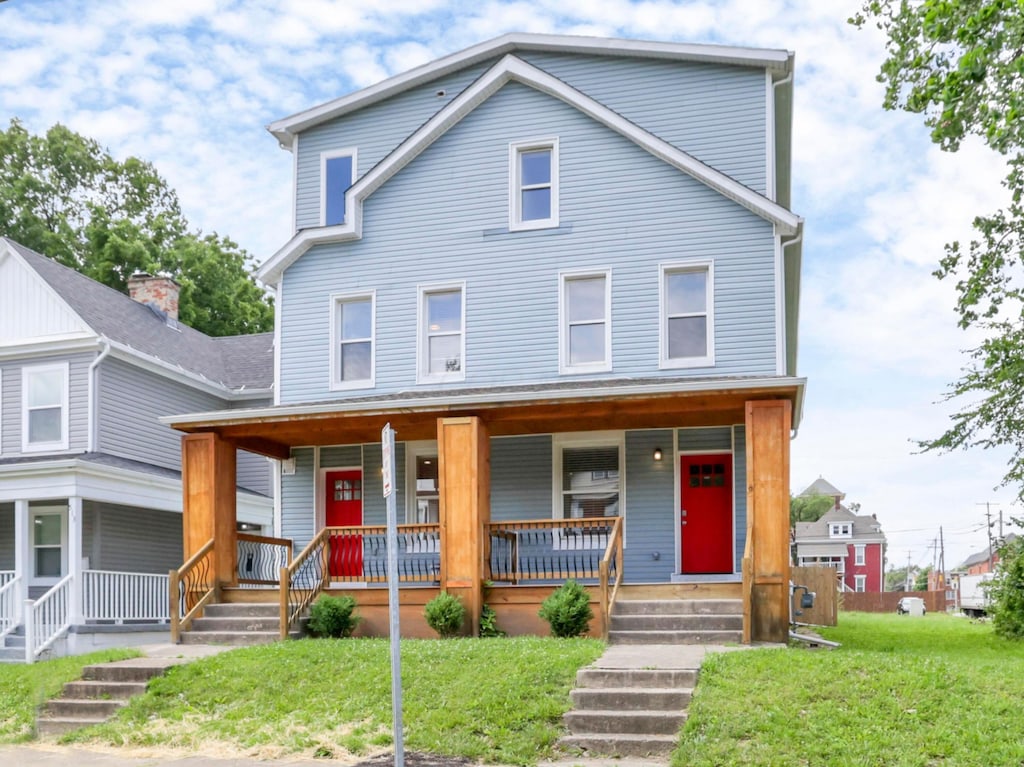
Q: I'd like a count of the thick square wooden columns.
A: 3